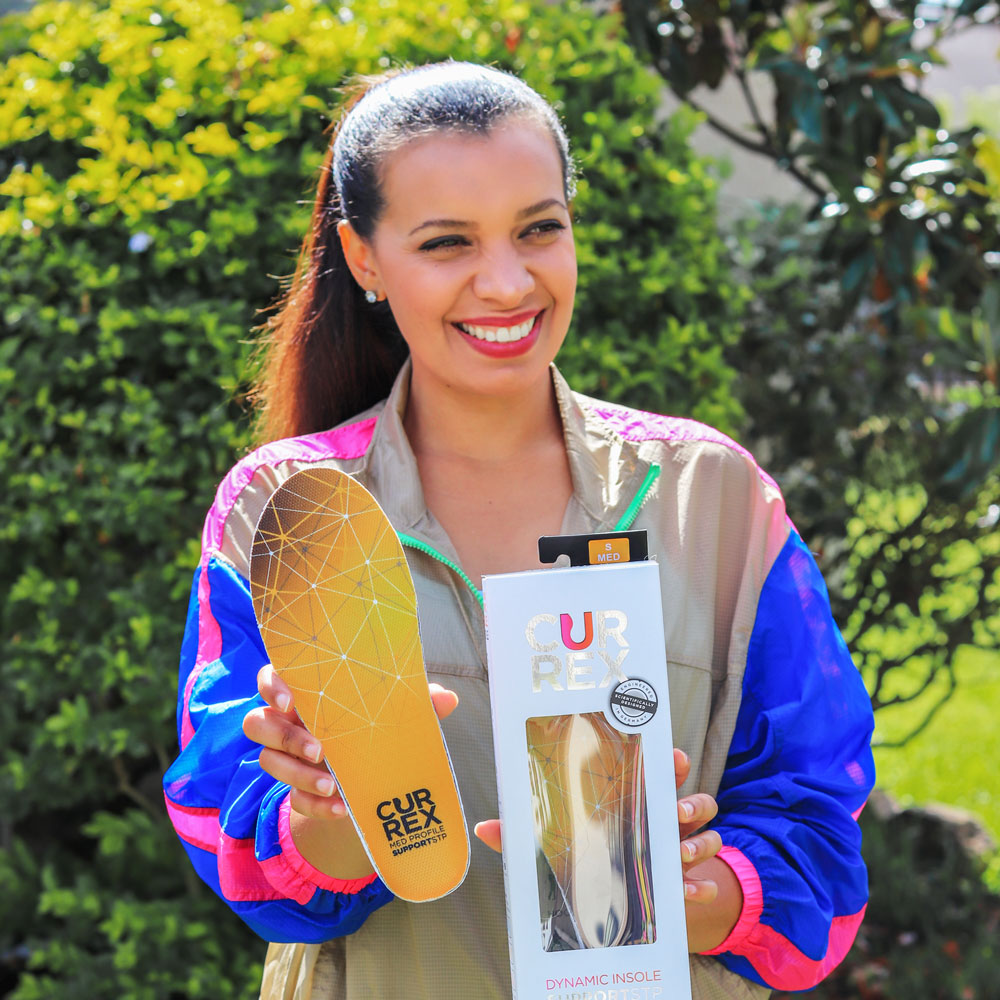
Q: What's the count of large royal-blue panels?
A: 2